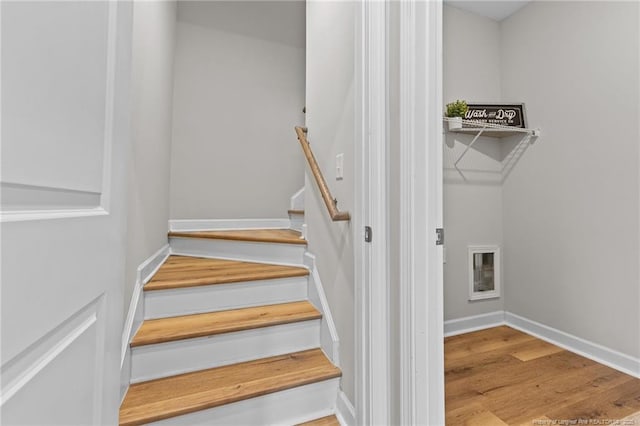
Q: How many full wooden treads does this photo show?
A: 4